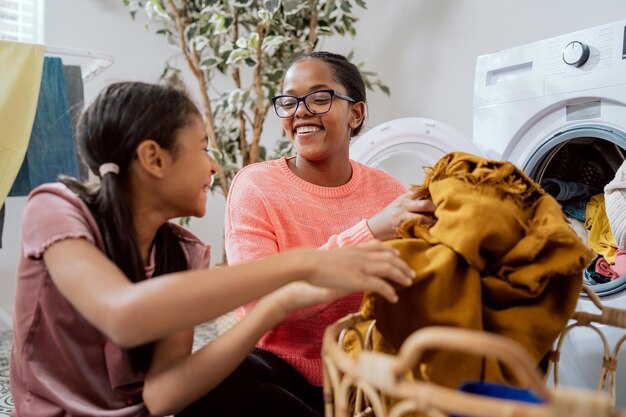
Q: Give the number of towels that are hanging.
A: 3